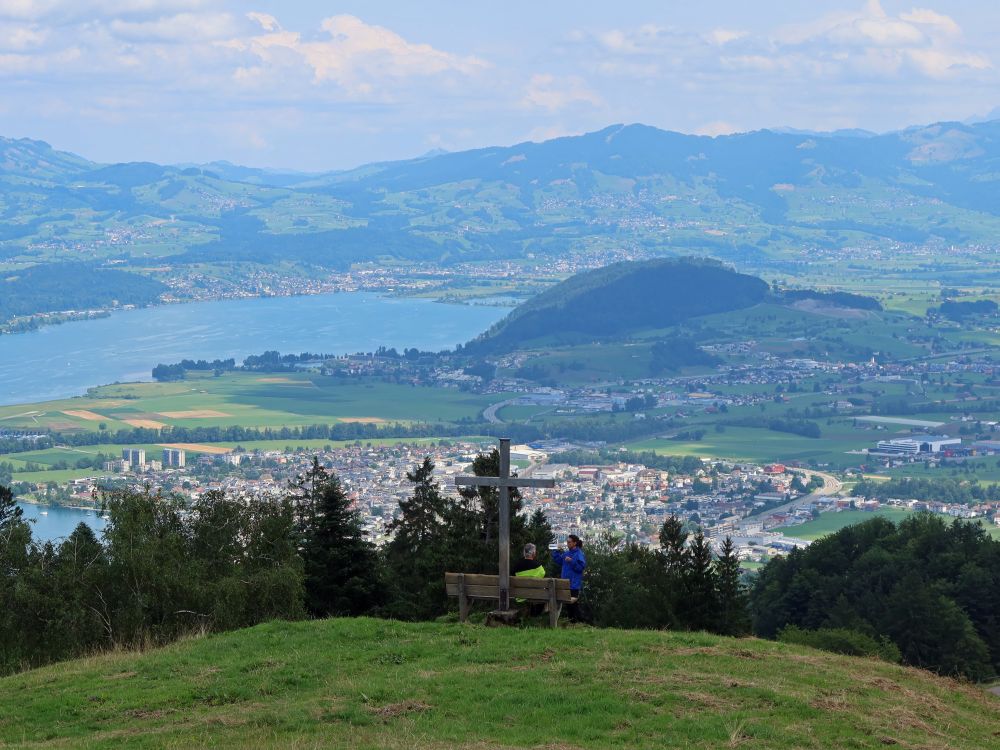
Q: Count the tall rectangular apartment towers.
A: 2